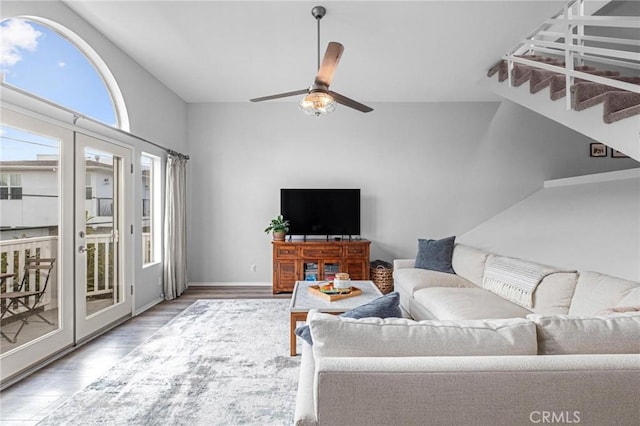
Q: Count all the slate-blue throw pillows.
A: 2